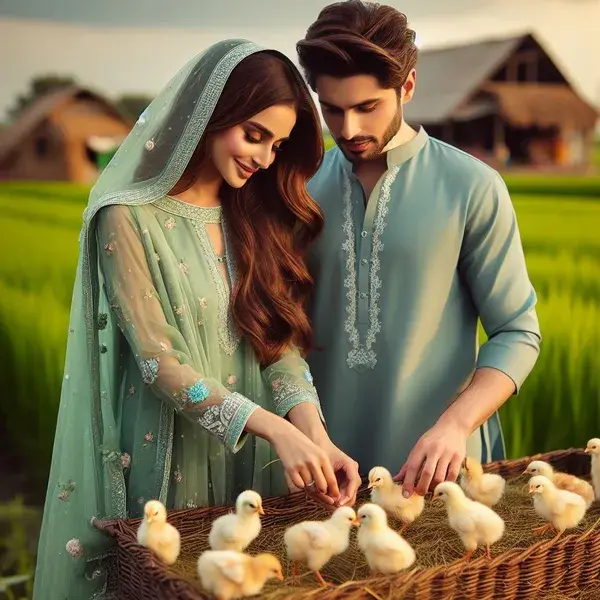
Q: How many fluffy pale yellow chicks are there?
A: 11